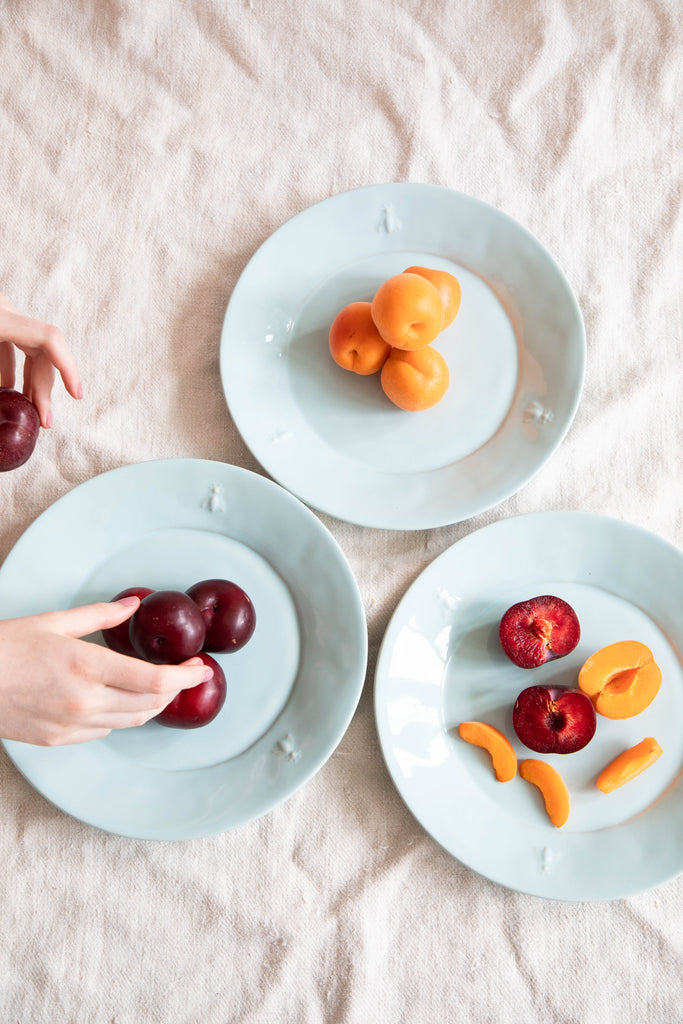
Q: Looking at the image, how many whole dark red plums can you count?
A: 5